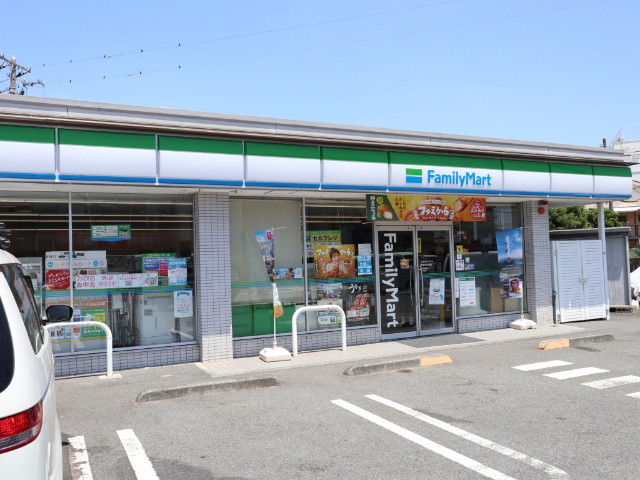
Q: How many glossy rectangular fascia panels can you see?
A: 9